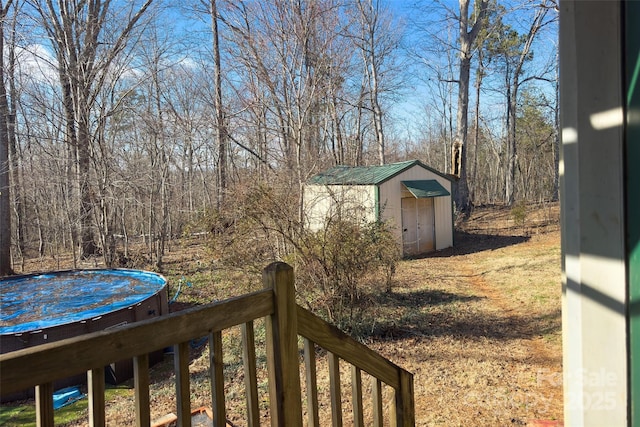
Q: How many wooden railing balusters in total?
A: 10